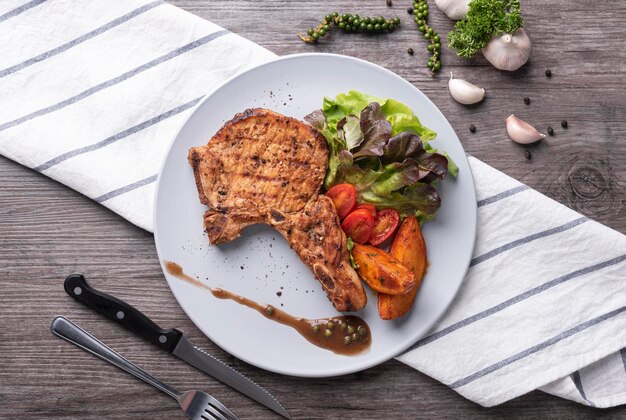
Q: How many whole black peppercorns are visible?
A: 9